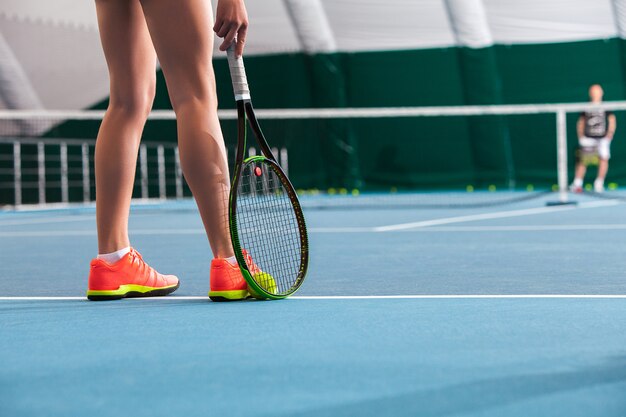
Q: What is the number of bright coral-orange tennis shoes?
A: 2